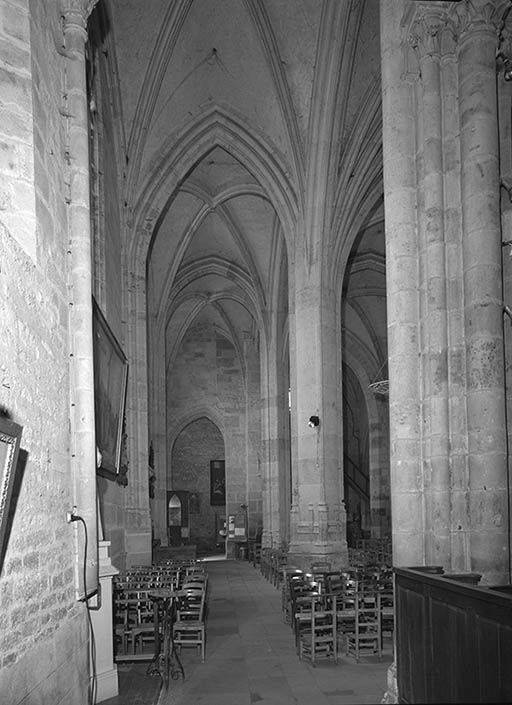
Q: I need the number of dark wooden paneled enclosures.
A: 1